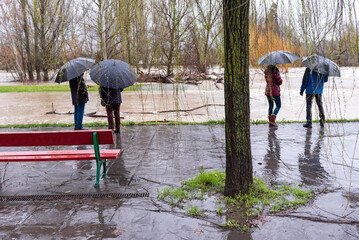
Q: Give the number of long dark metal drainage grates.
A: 1